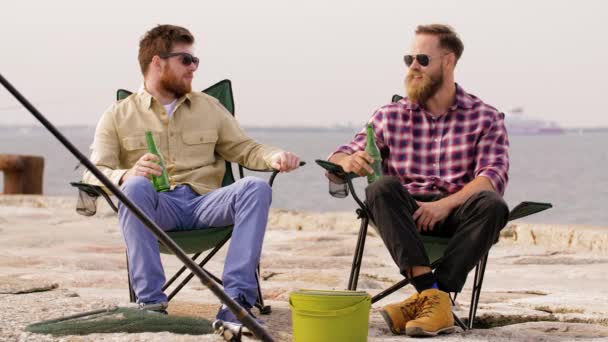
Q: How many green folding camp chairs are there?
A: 2